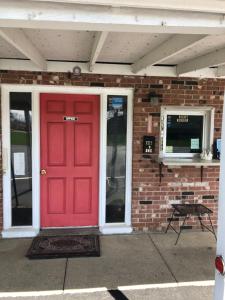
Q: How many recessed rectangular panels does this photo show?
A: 6